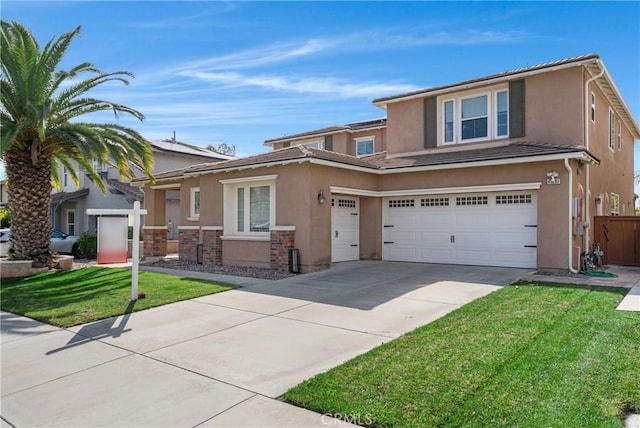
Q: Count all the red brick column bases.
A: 4